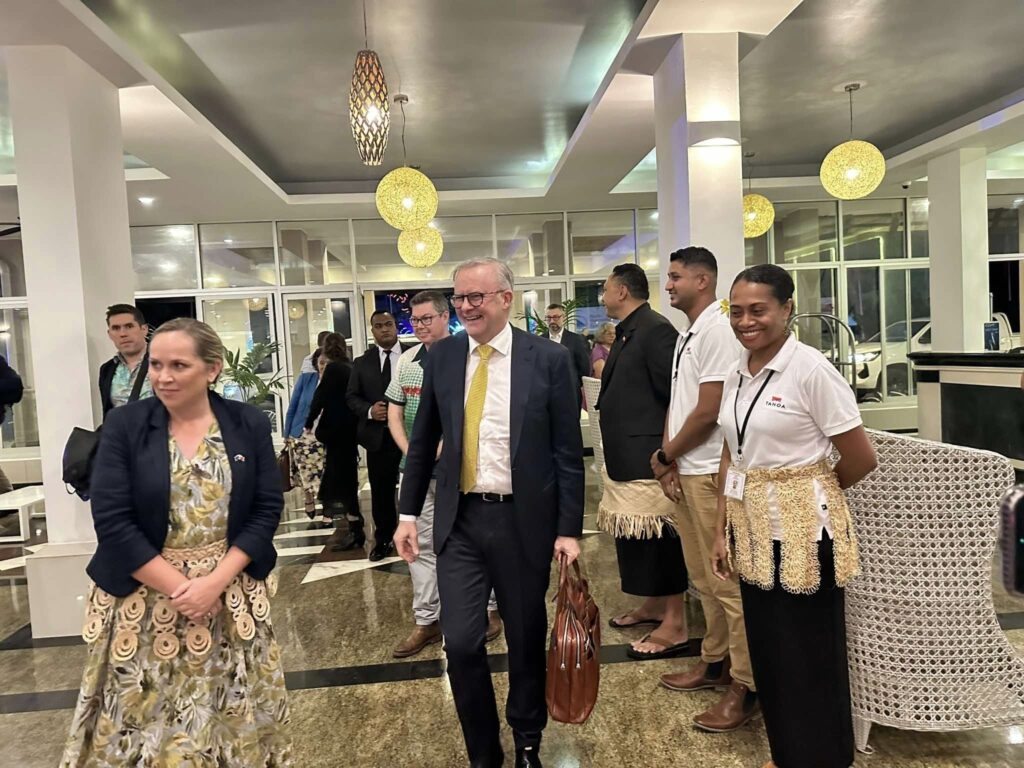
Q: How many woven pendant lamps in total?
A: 5